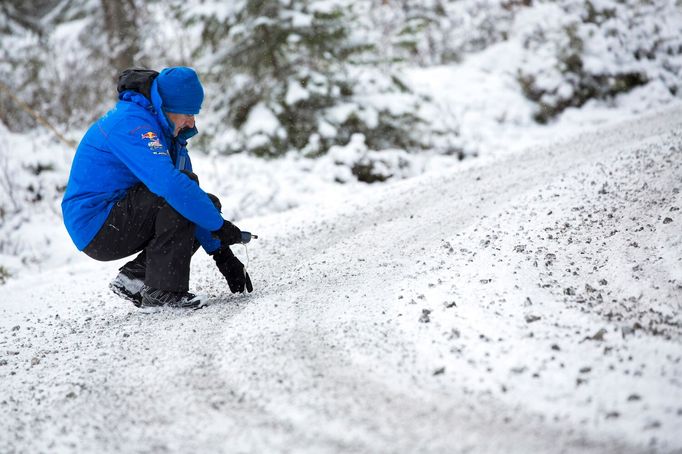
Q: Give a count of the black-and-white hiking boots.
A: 2